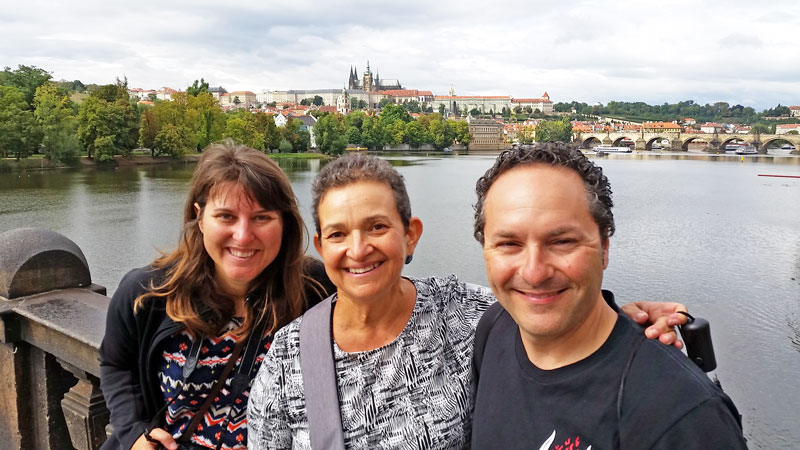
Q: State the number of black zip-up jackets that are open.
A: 1